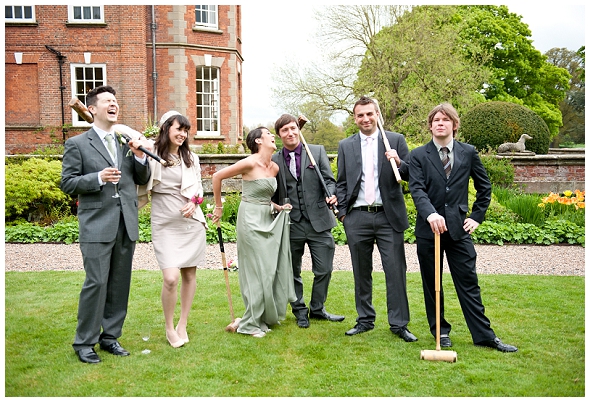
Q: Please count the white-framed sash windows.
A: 5